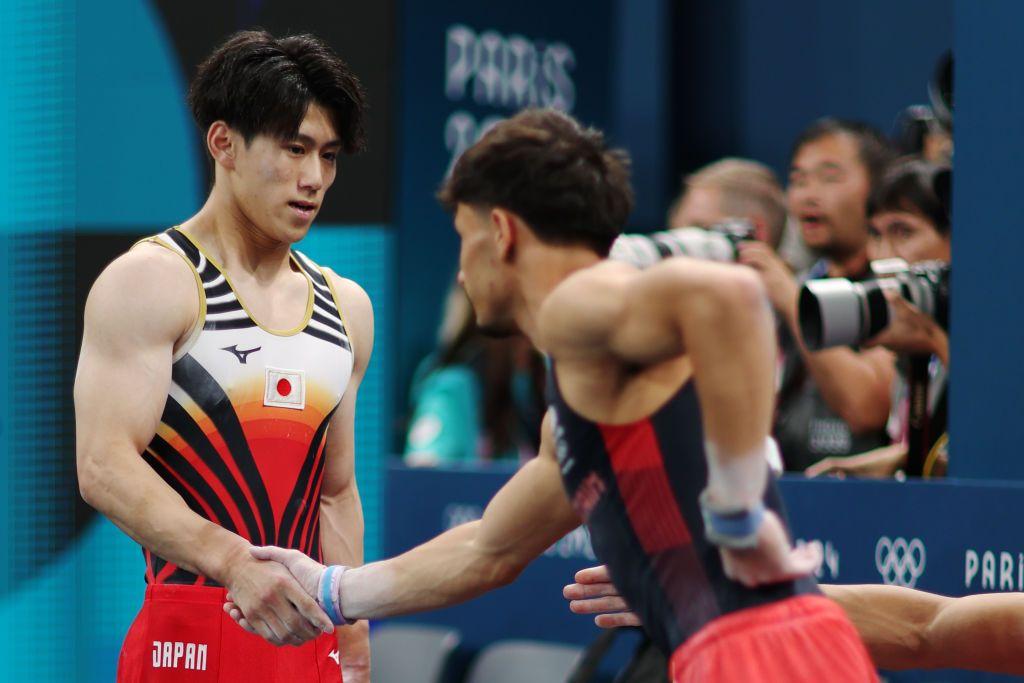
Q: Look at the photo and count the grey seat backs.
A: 2